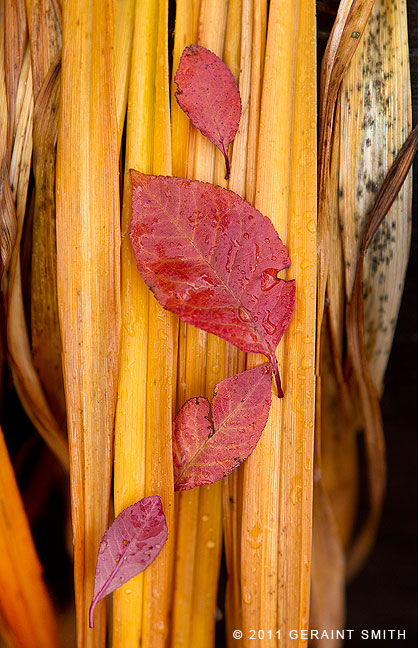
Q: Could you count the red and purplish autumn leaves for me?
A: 4